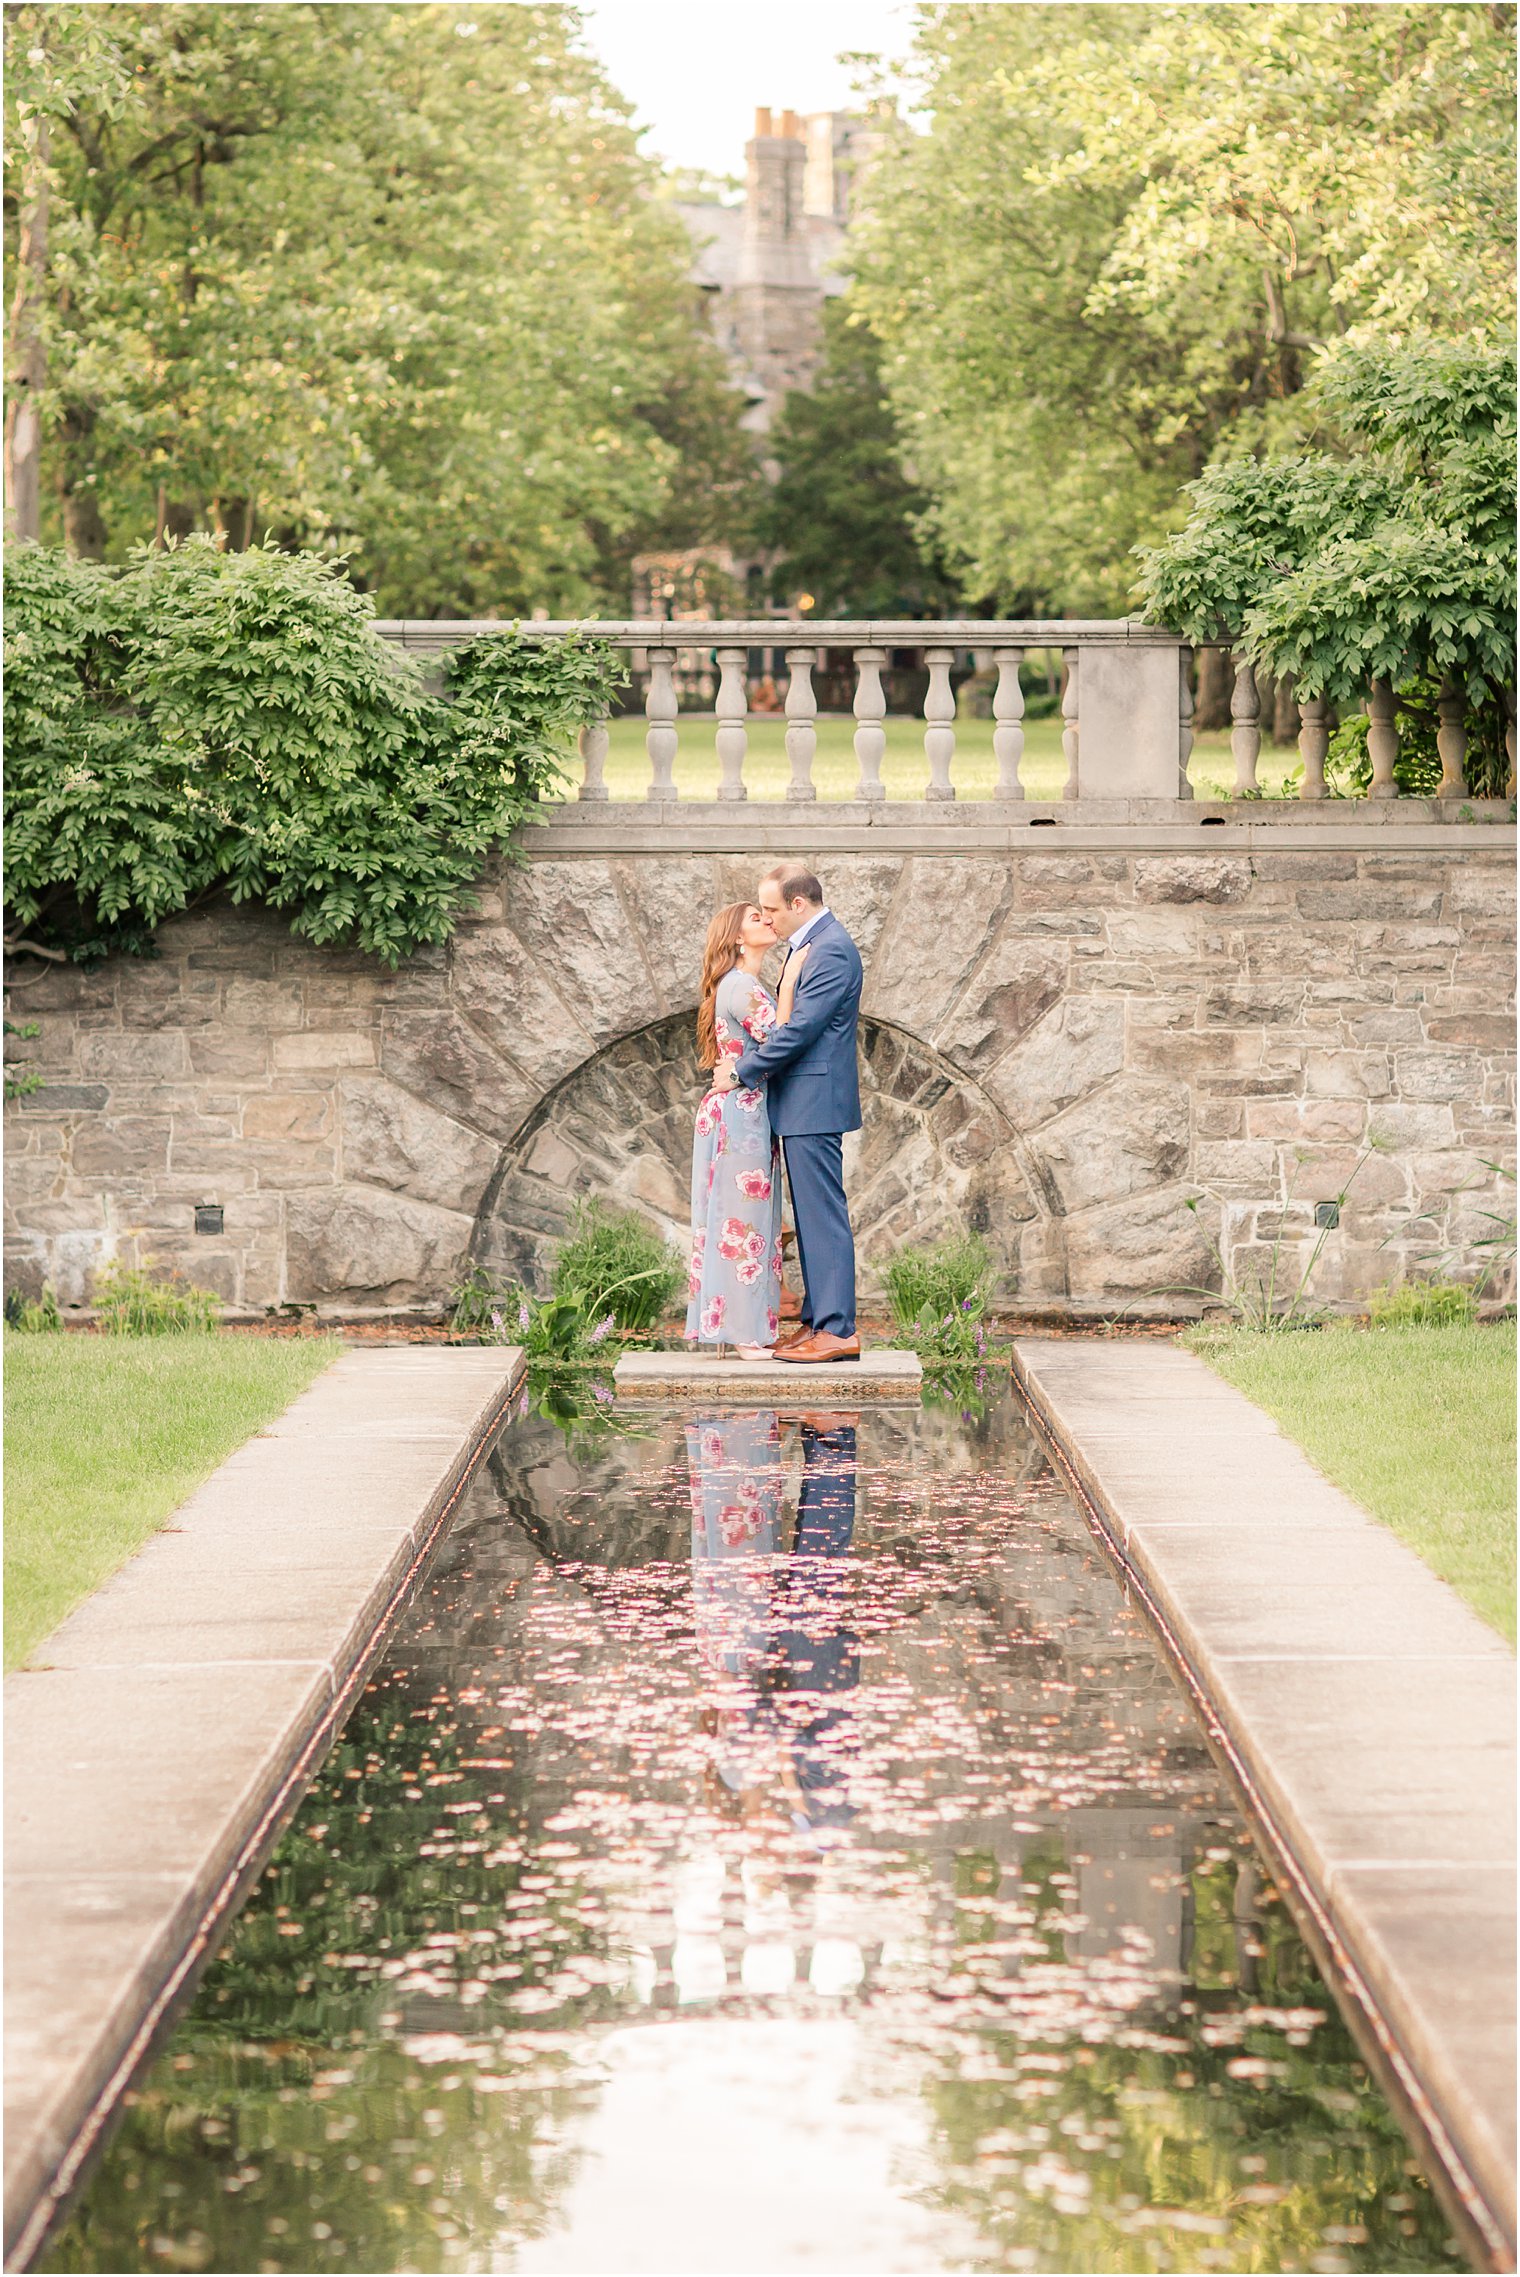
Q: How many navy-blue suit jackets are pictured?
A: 1